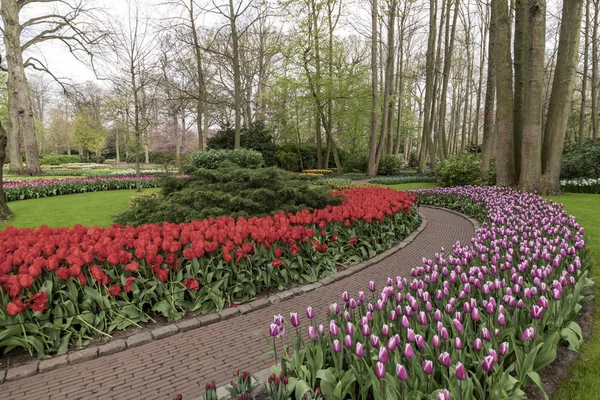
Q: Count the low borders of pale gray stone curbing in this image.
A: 2